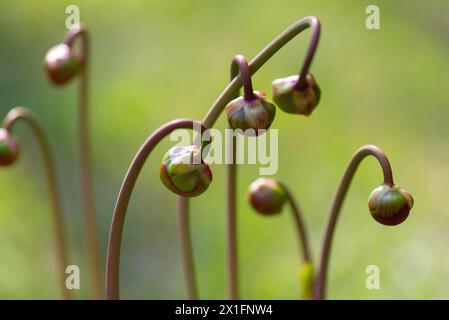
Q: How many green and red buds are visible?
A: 7